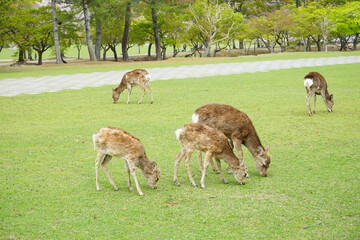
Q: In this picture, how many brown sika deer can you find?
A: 5